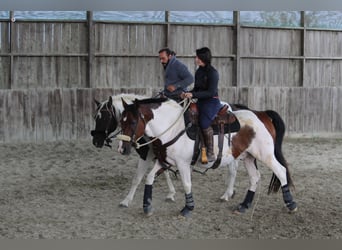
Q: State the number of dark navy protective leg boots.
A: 4